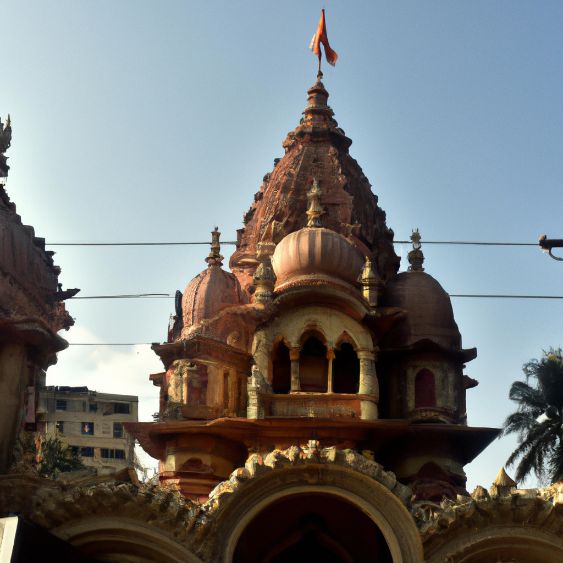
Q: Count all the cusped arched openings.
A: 3